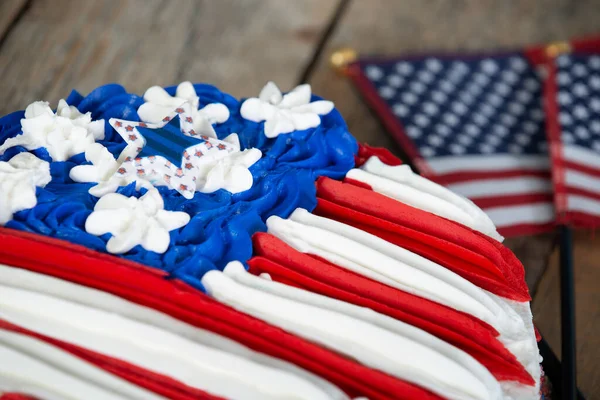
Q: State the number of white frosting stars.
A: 7